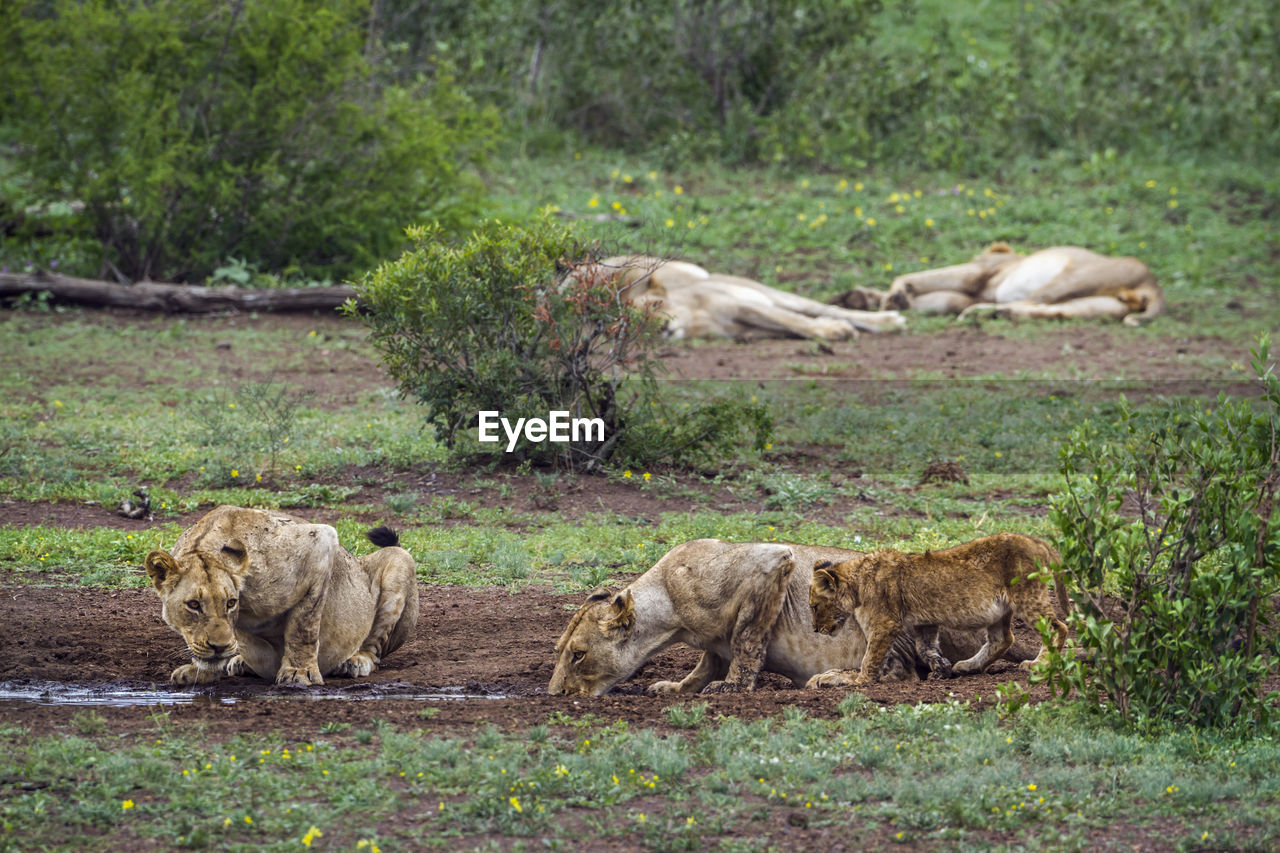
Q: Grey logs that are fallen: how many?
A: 1